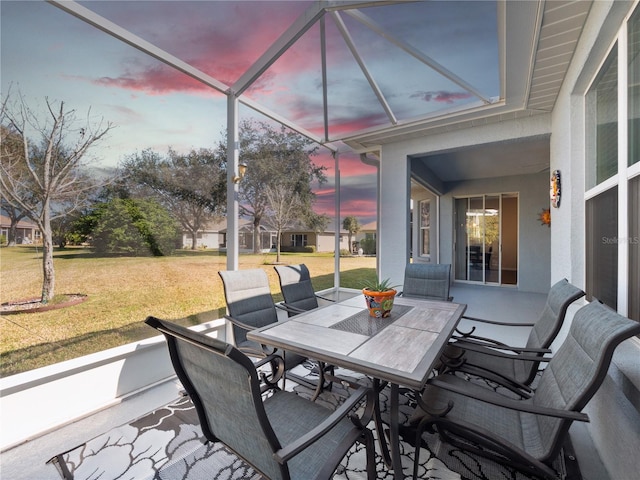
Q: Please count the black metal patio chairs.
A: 6